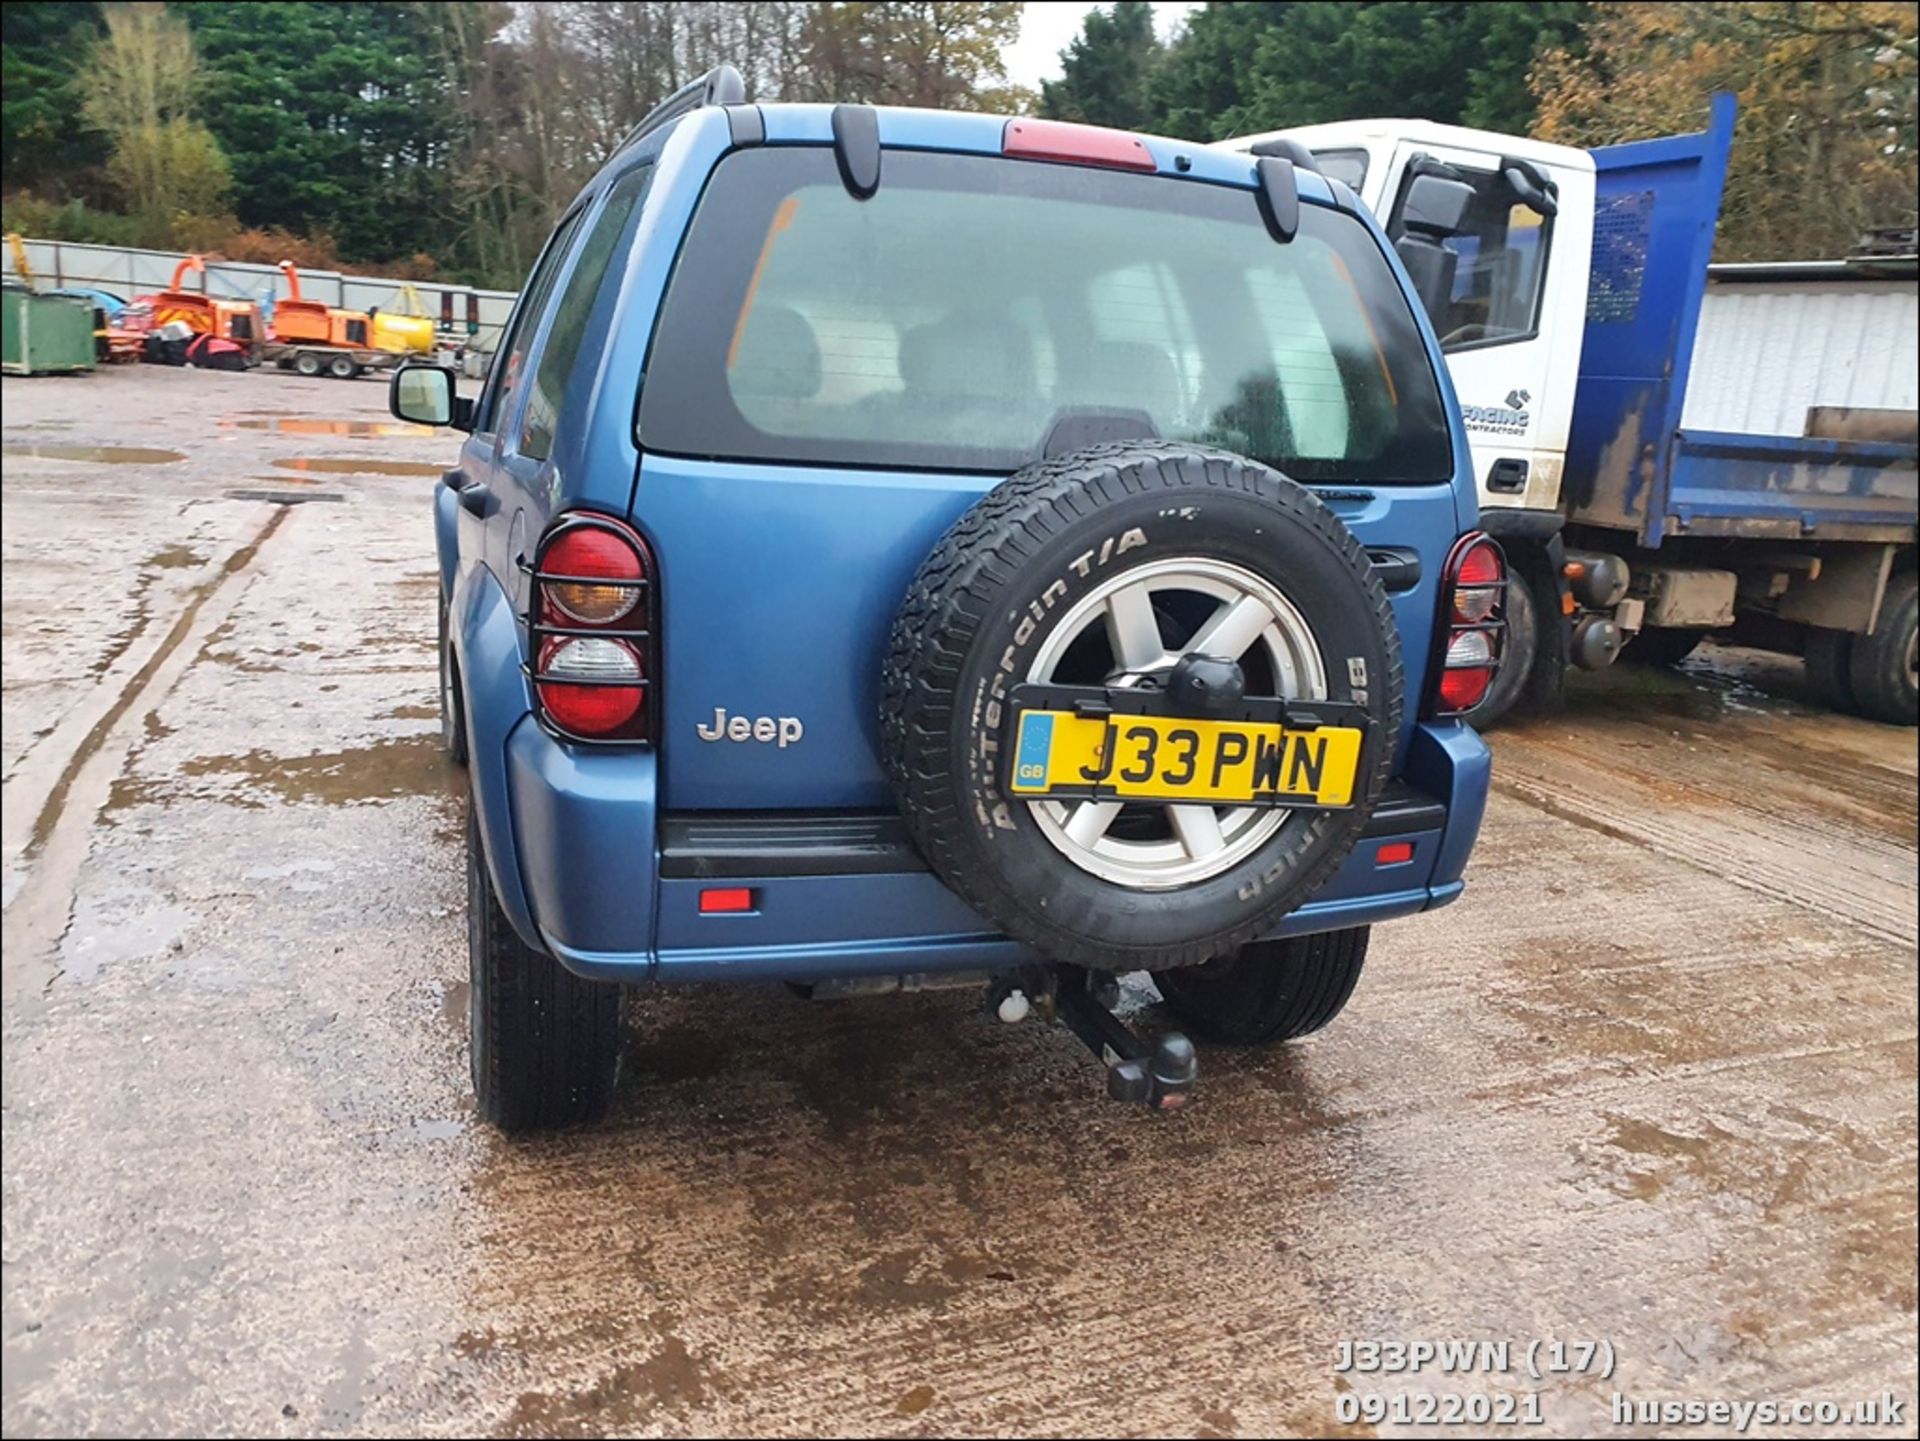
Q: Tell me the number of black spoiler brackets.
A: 2